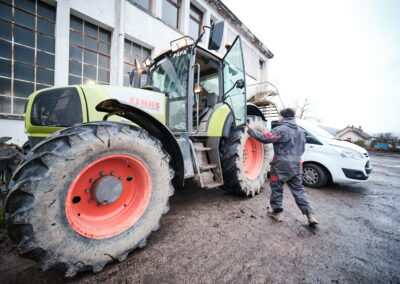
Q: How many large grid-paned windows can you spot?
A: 3